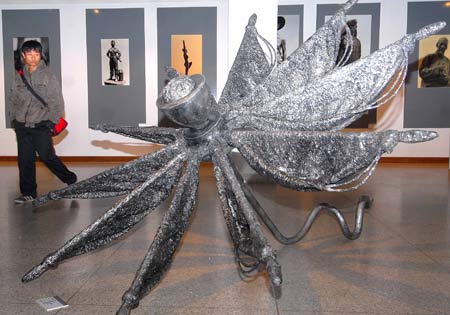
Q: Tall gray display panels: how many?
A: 6